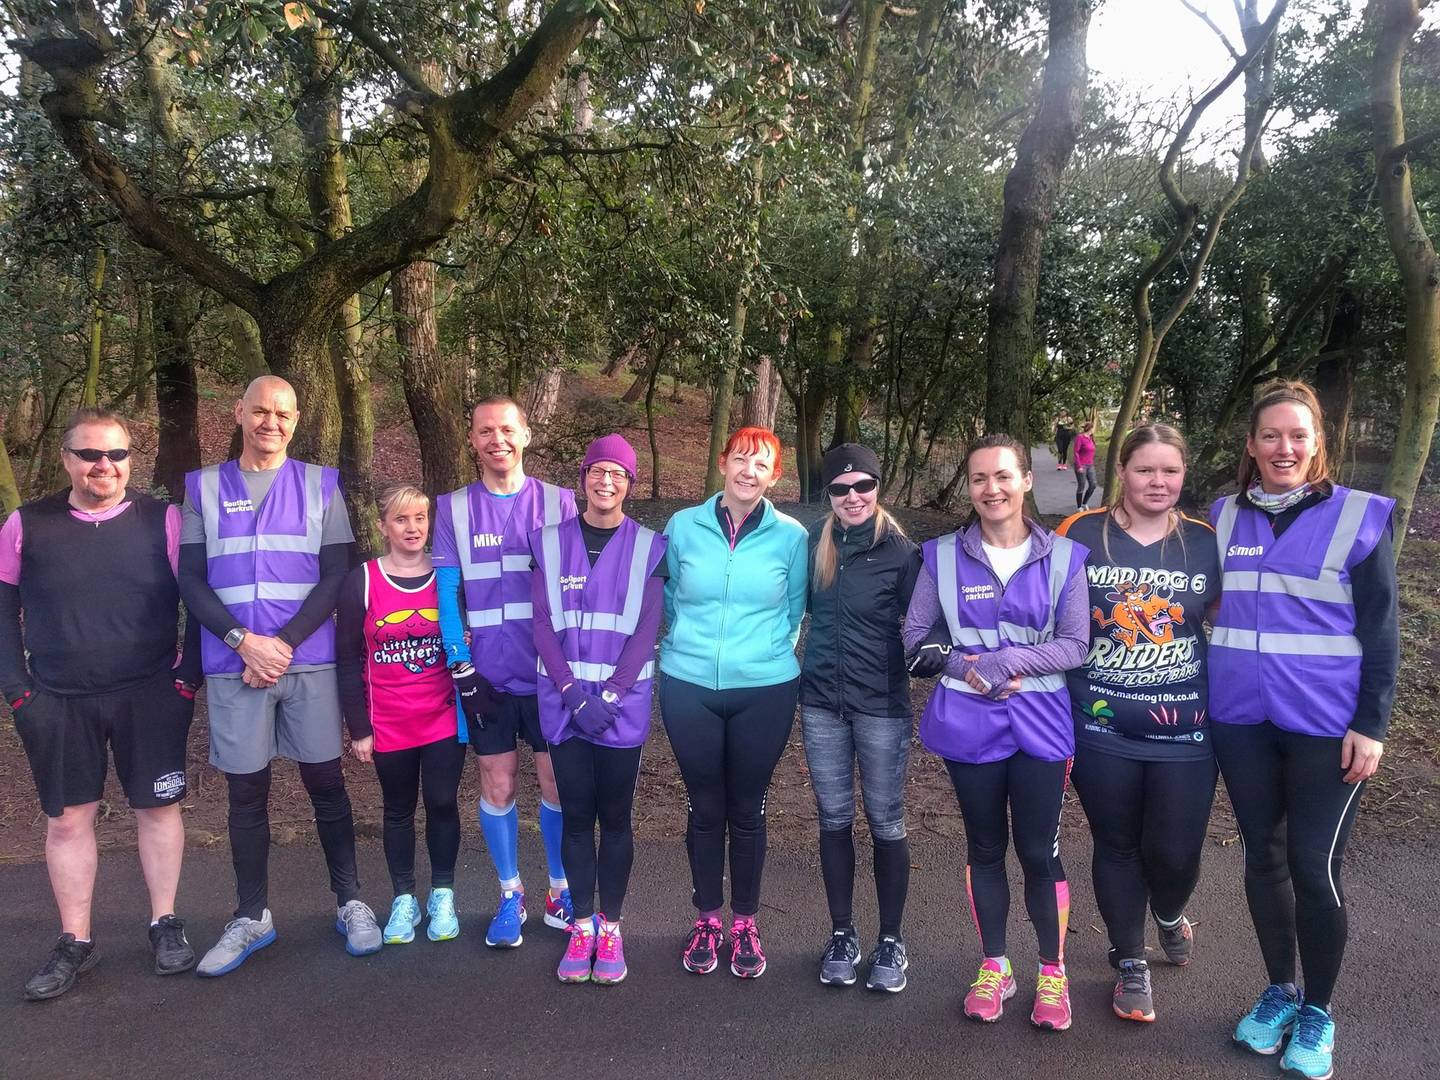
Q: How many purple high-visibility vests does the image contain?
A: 5